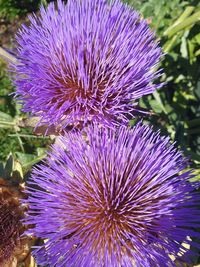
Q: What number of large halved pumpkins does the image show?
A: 0